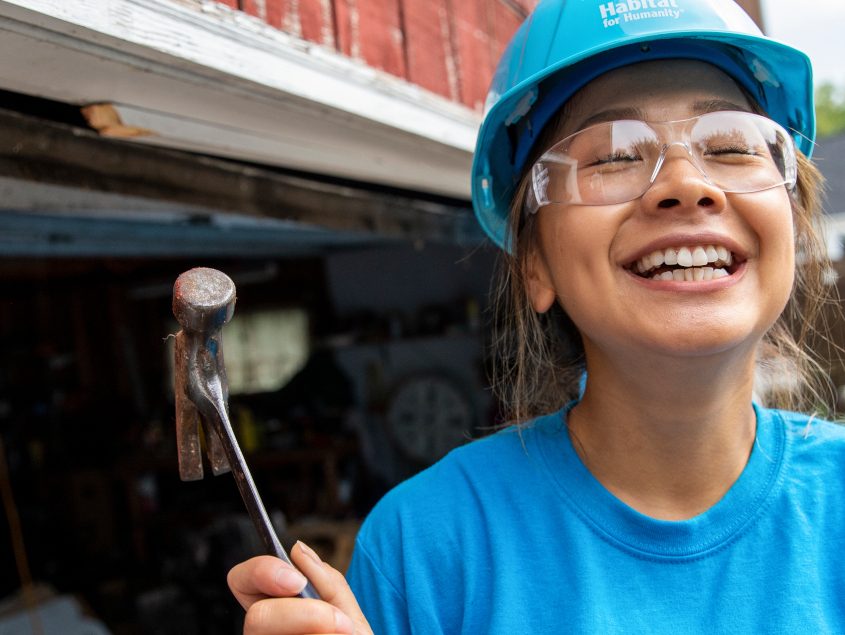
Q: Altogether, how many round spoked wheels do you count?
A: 1